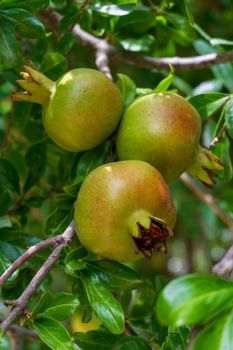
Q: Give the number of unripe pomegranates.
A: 3